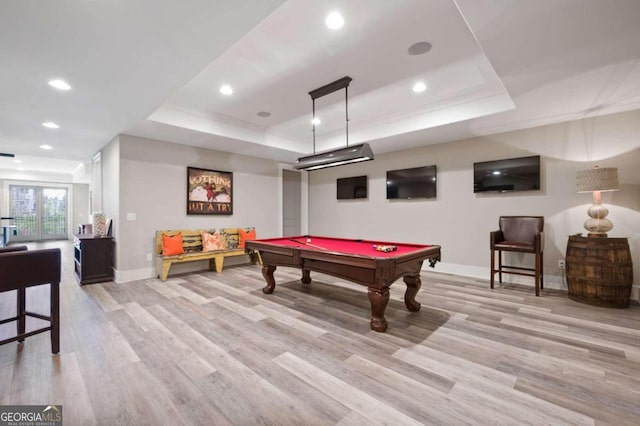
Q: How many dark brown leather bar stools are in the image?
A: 2